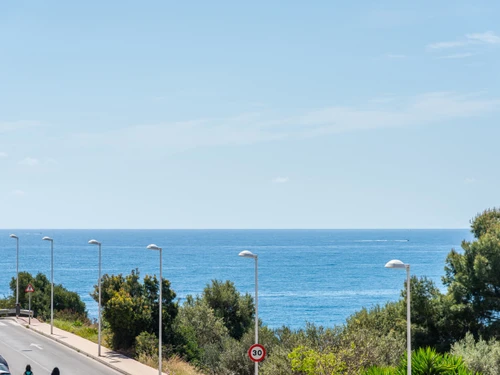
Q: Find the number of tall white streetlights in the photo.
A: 6